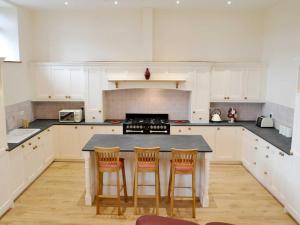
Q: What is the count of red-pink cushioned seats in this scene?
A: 3